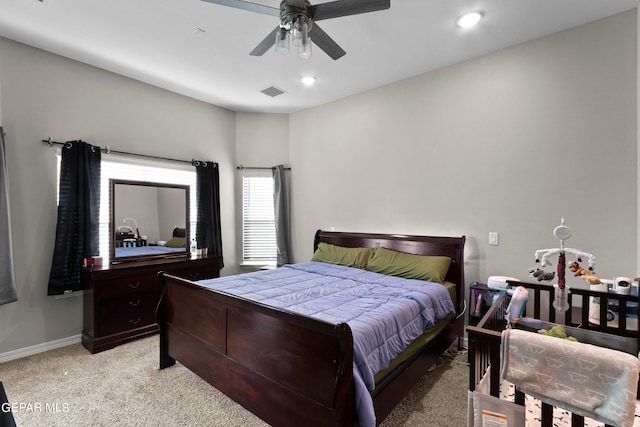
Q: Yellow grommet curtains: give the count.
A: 0